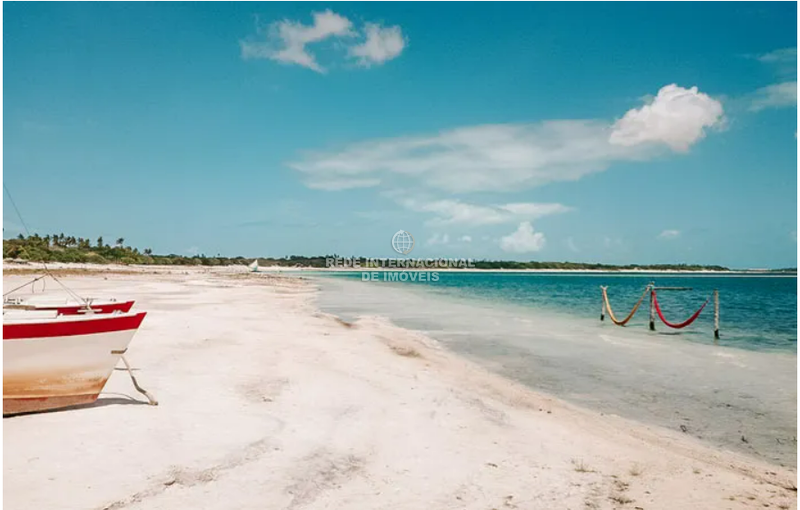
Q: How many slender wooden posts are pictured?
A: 3